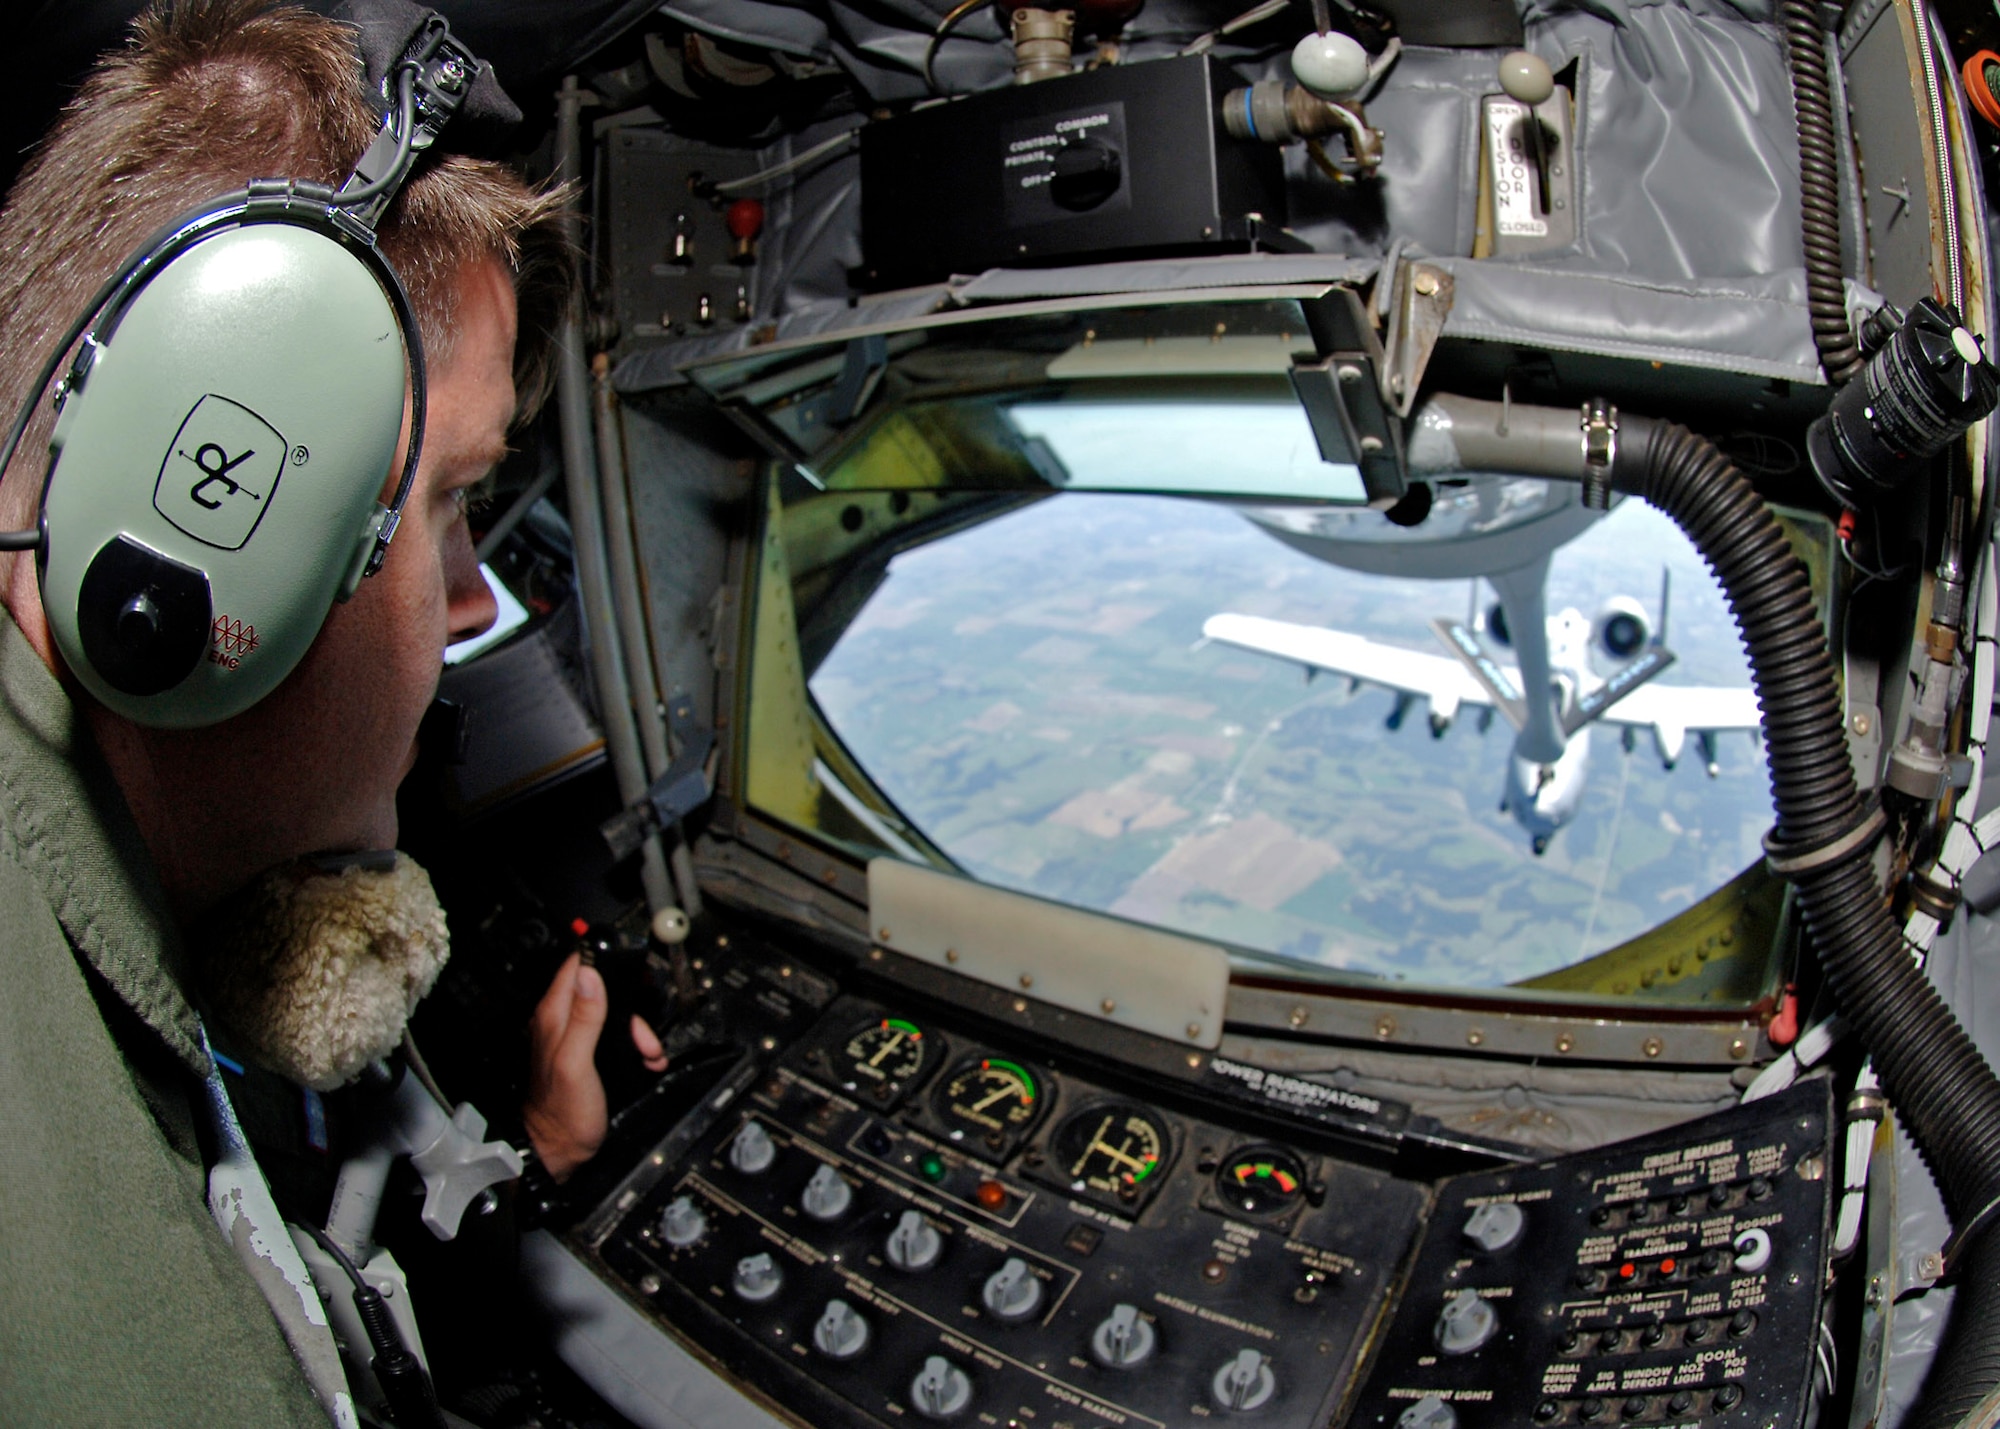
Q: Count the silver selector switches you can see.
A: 13